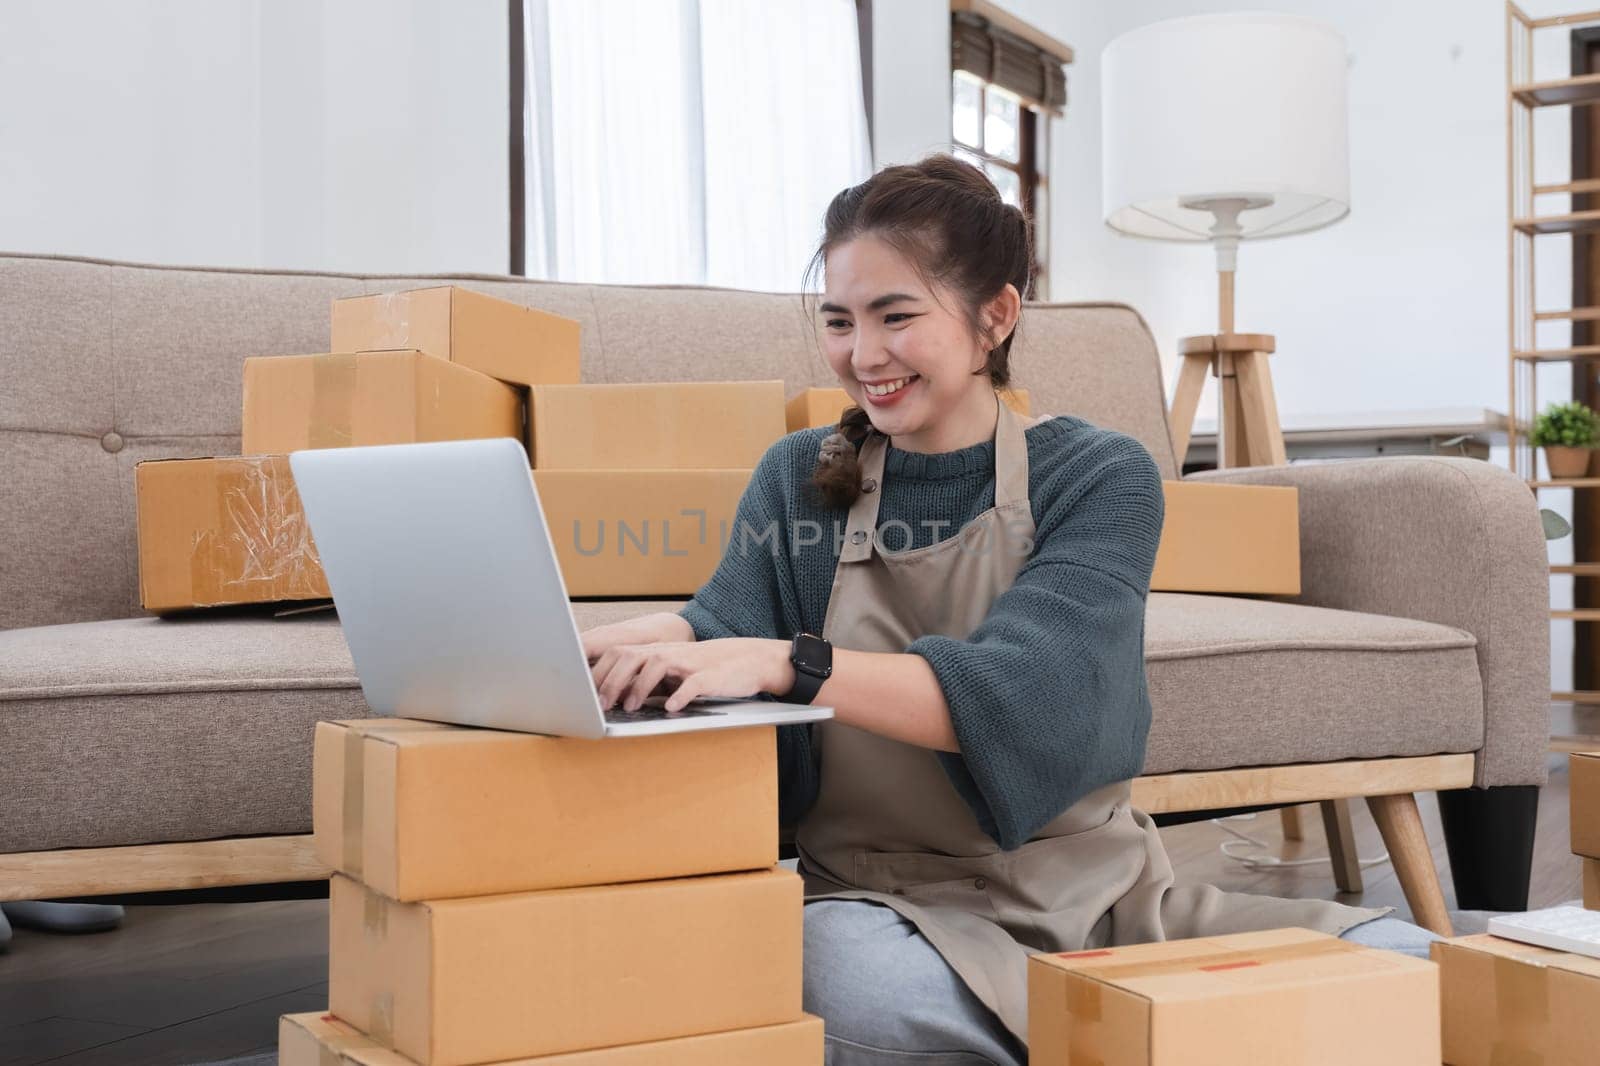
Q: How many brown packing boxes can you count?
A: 14